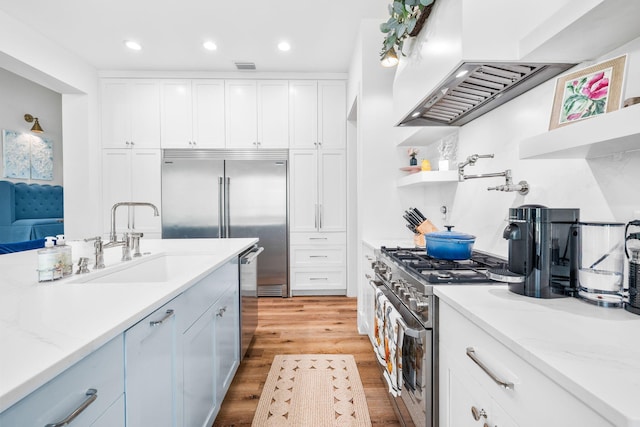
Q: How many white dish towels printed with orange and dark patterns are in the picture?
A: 2